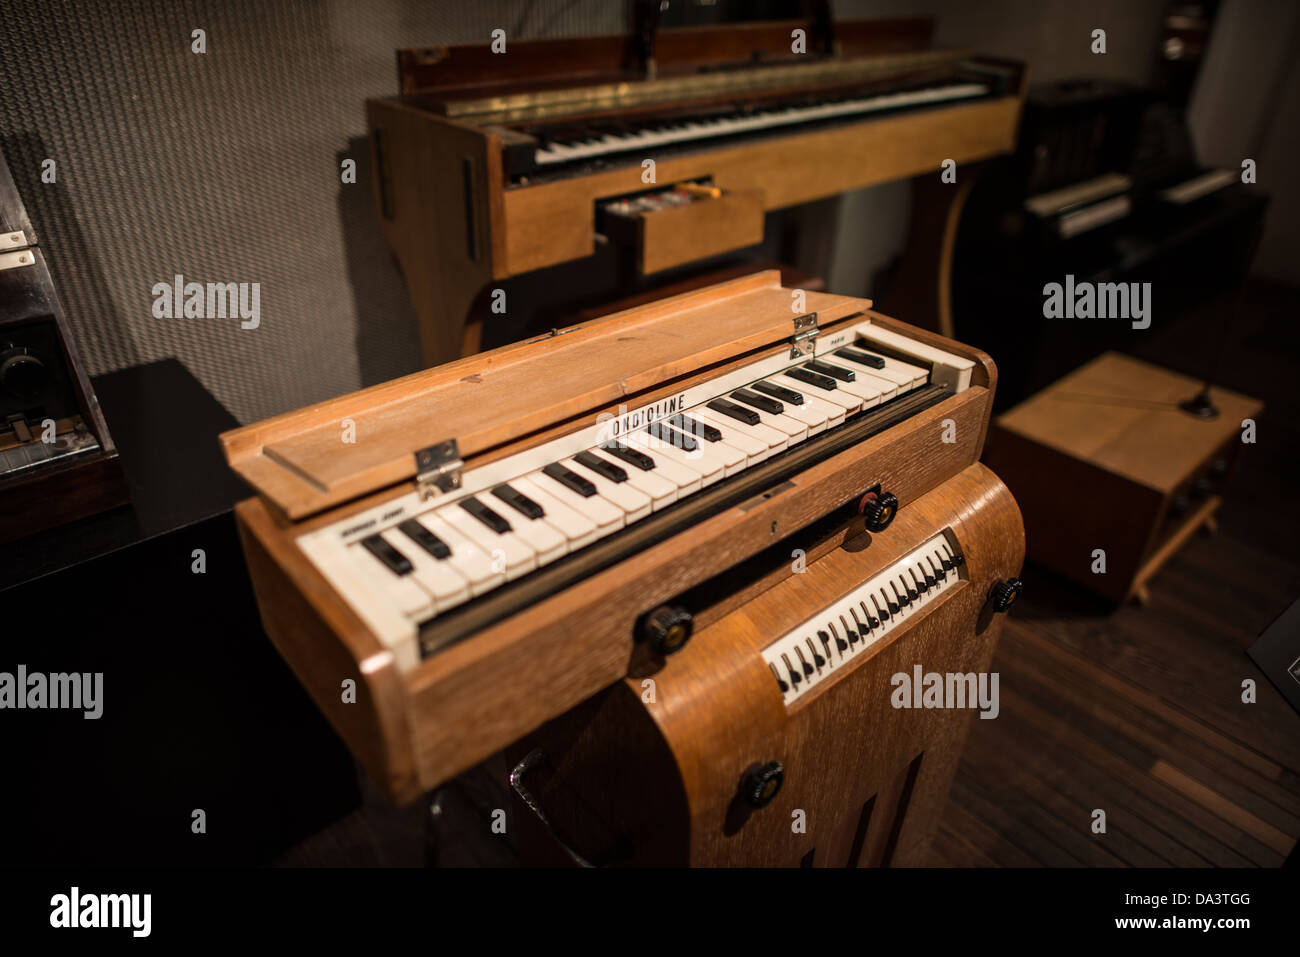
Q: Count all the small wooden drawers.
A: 1